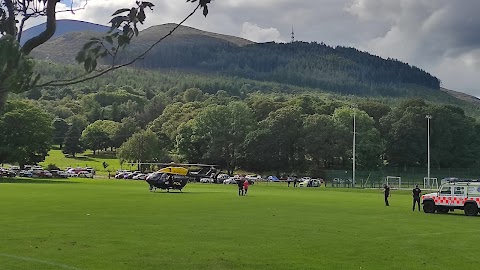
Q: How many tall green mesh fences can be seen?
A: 1